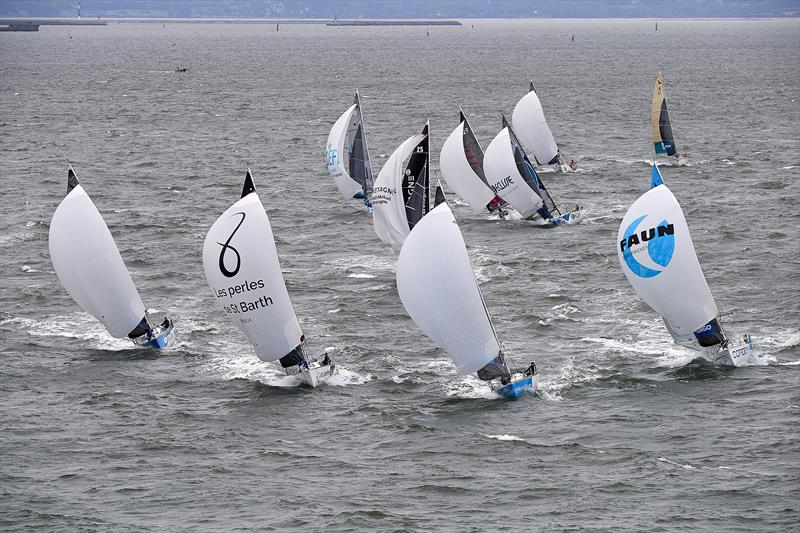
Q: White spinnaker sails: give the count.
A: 9